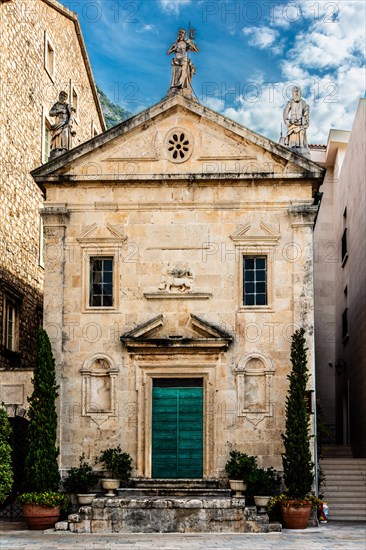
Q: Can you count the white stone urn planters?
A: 4